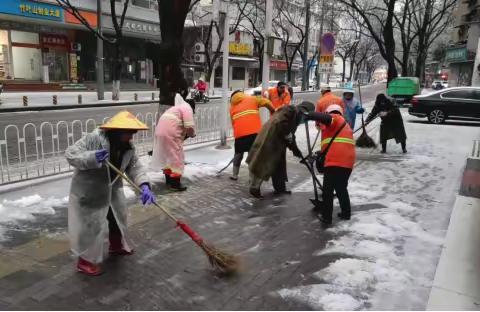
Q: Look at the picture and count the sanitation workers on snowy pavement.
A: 9